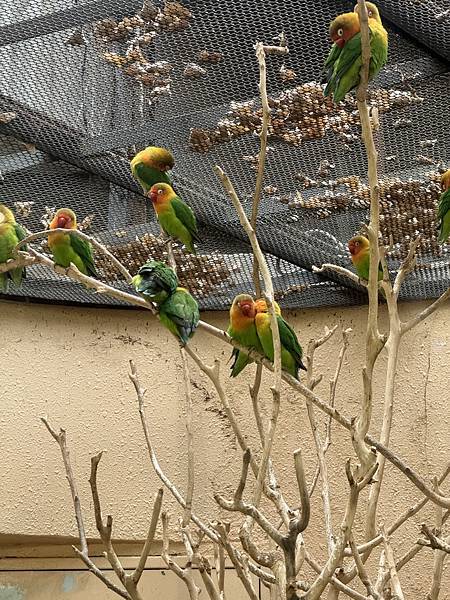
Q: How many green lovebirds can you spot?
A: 12